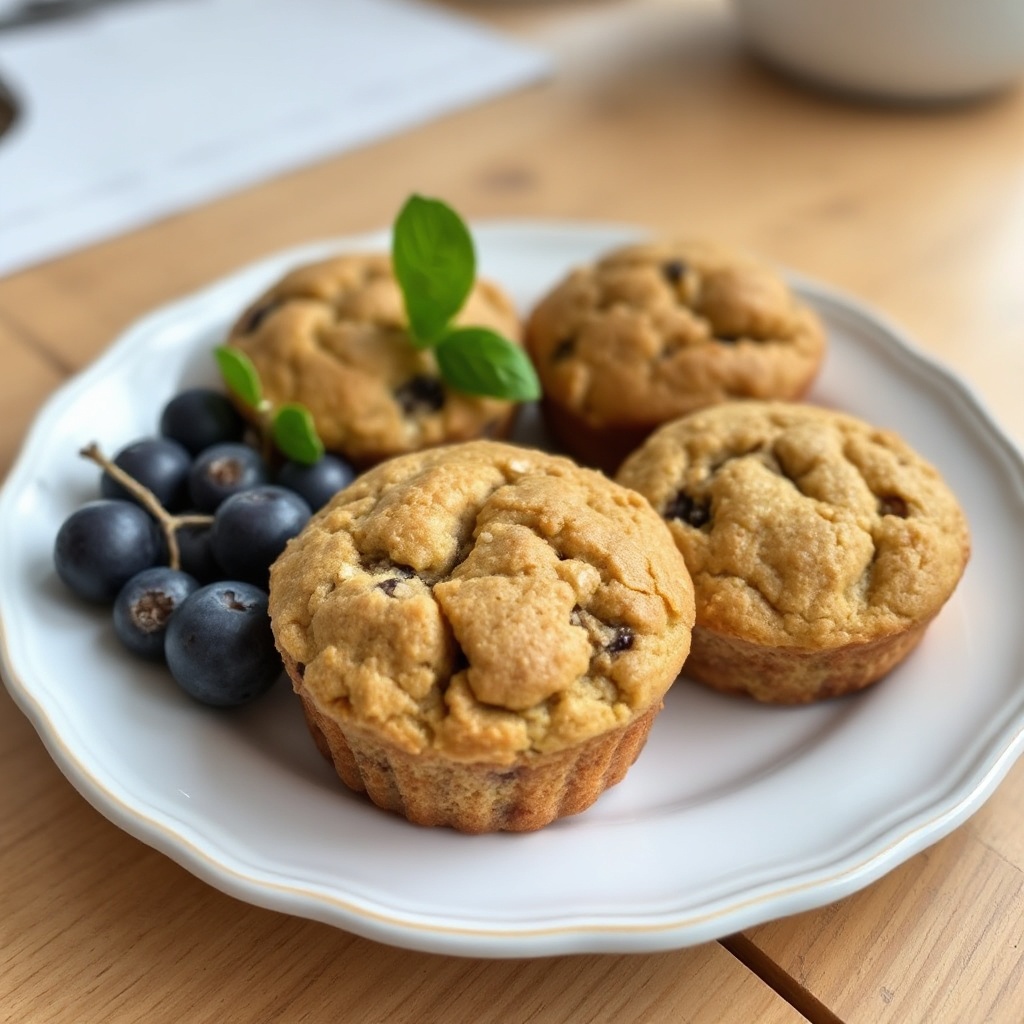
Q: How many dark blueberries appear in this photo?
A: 9